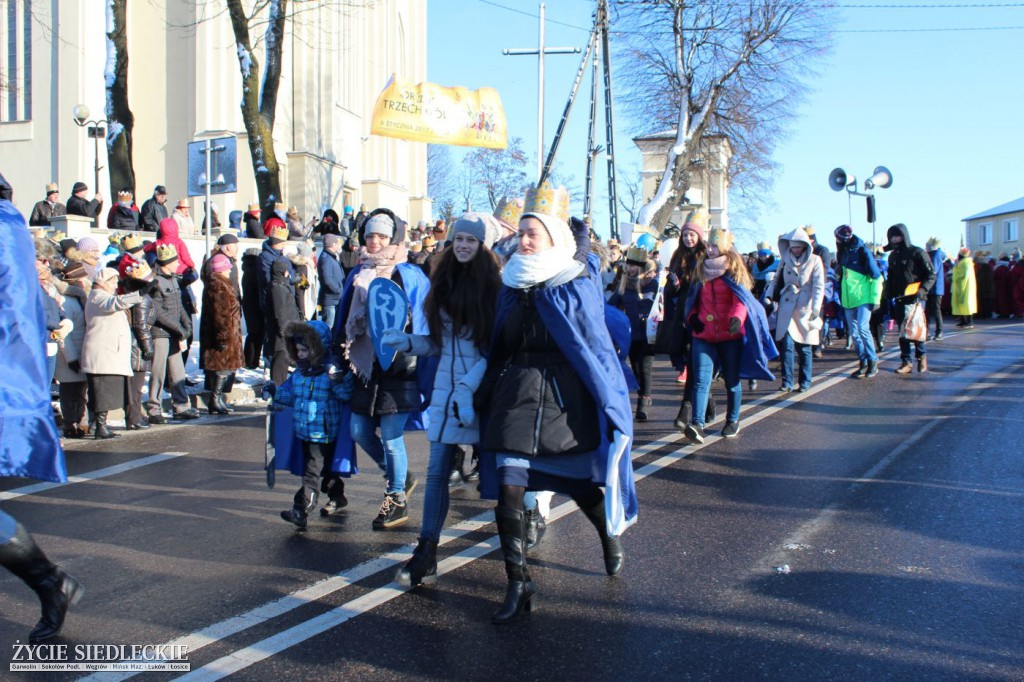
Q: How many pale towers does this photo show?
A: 1